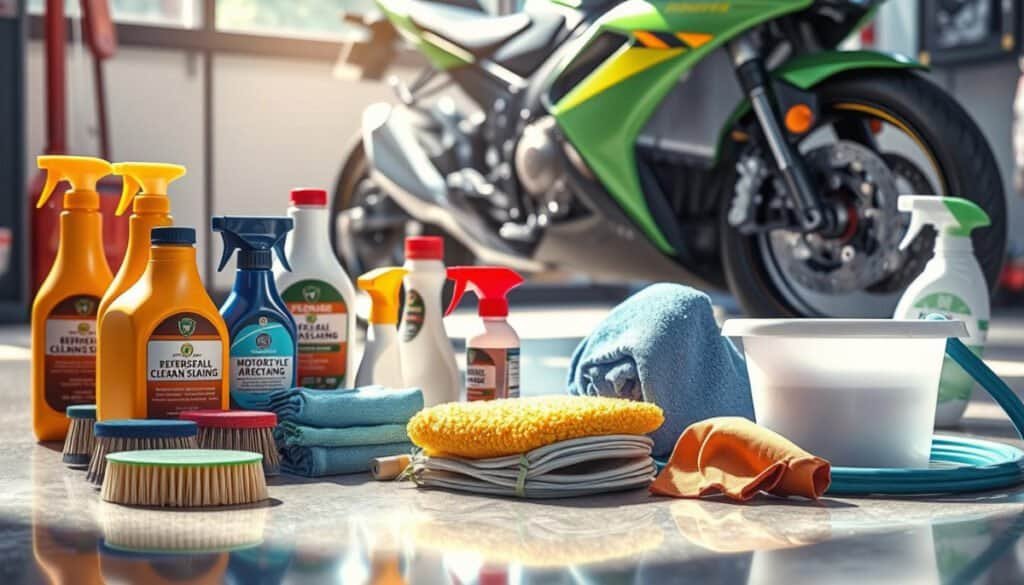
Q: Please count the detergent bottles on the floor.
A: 9